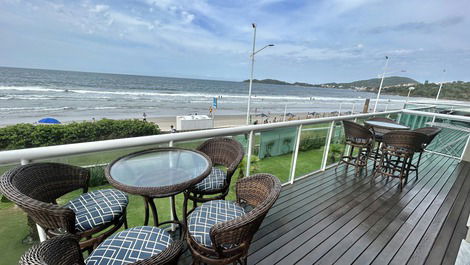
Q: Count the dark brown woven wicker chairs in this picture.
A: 8